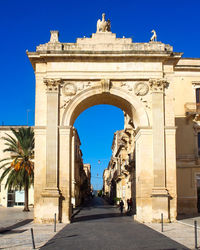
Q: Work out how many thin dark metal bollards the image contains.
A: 4